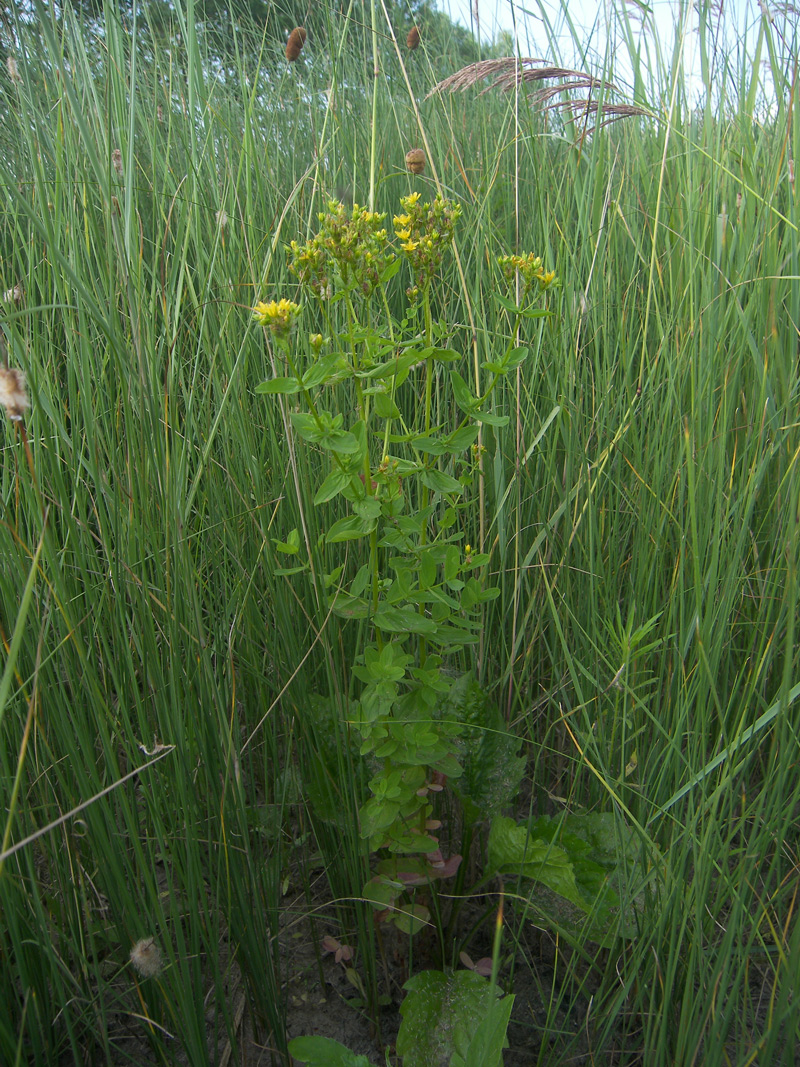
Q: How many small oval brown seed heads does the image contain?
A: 3